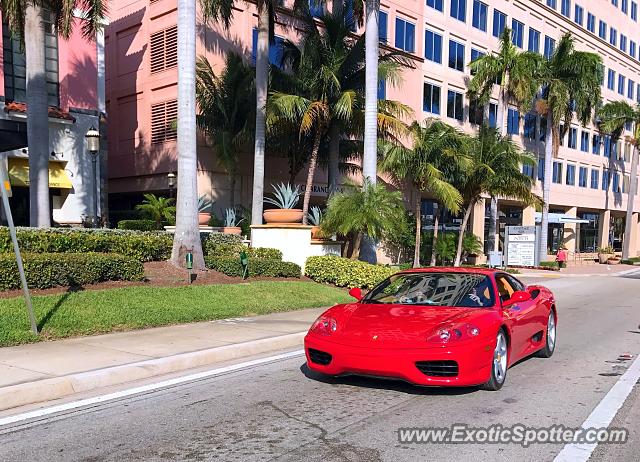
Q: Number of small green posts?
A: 2